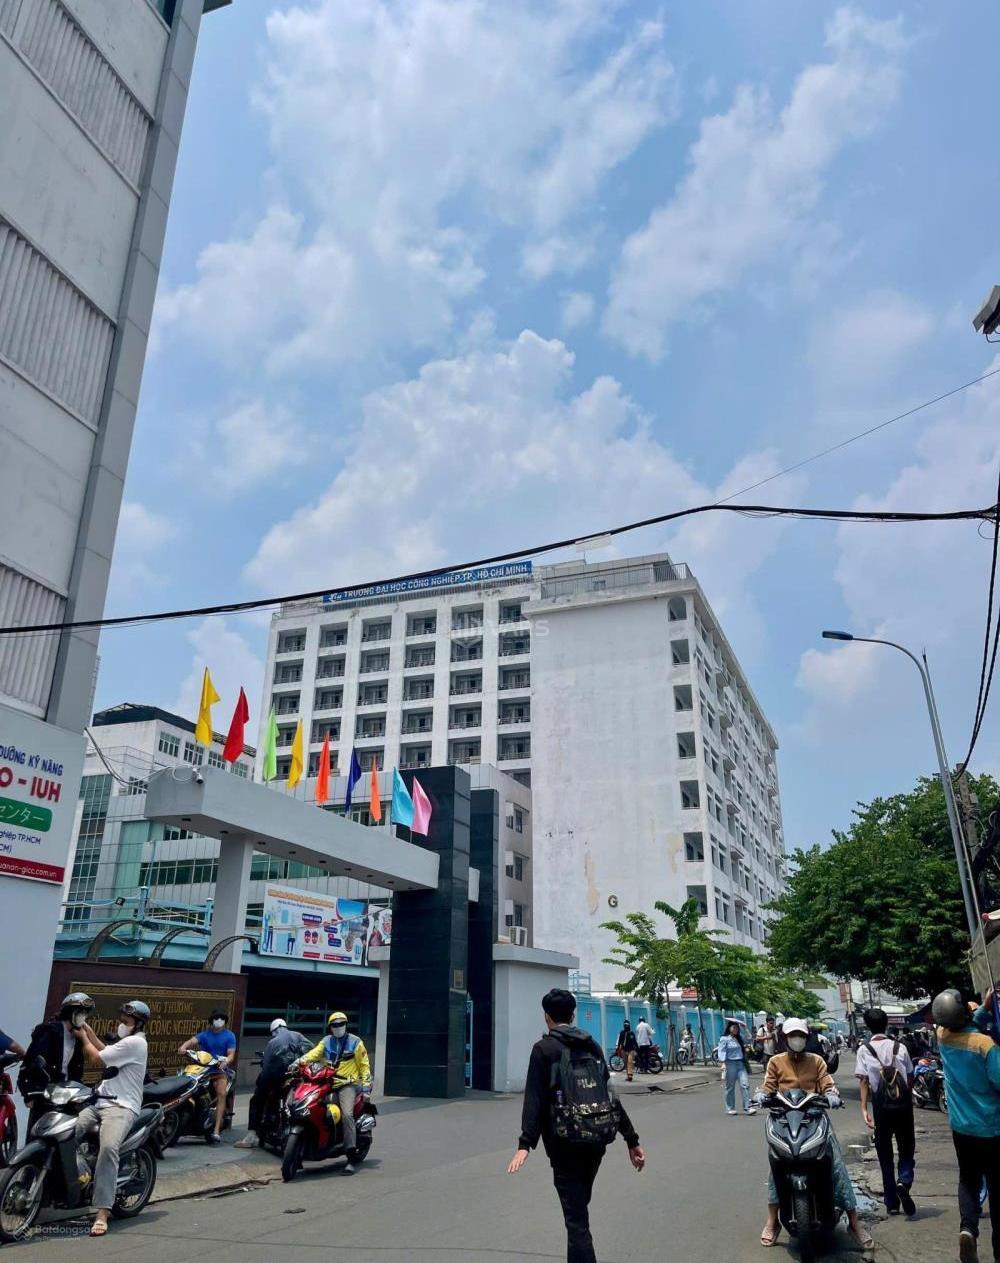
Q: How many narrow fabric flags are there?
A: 9